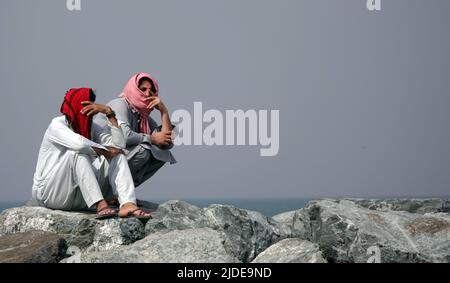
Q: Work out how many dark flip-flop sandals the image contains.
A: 2